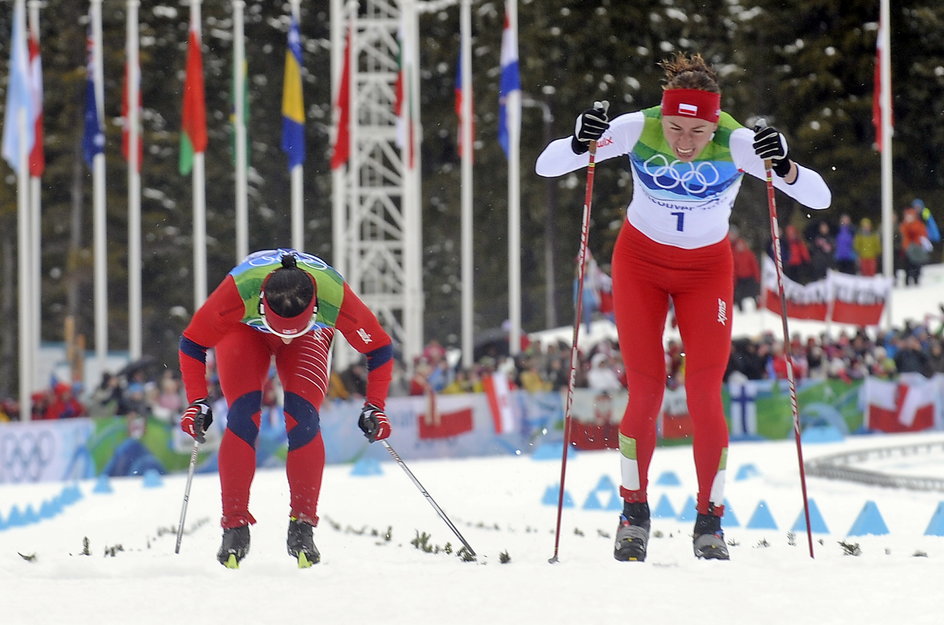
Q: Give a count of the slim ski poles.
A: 4